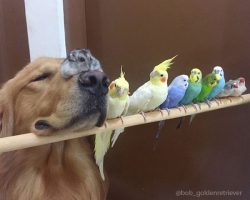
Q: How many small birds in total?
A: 8